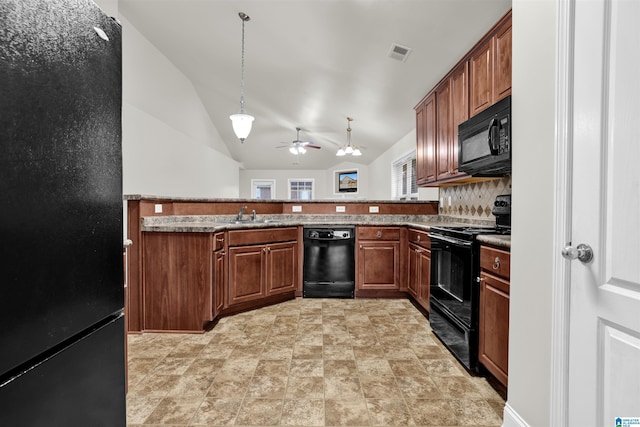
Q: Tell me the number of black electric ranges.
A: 1